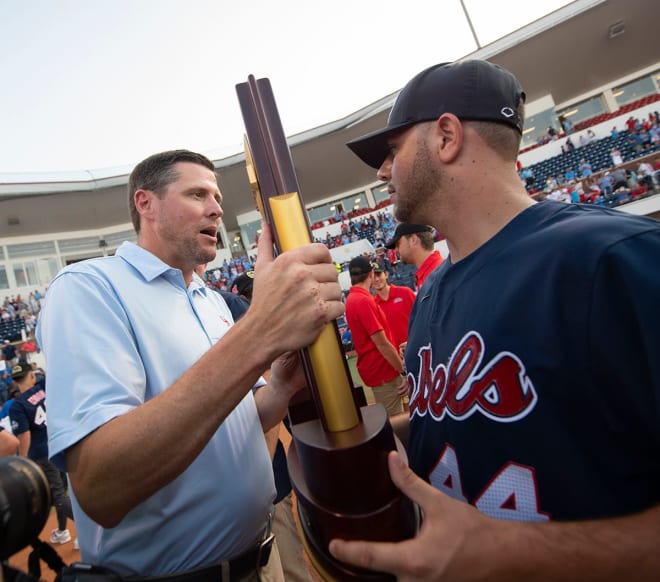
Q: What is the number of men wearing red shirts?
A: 3